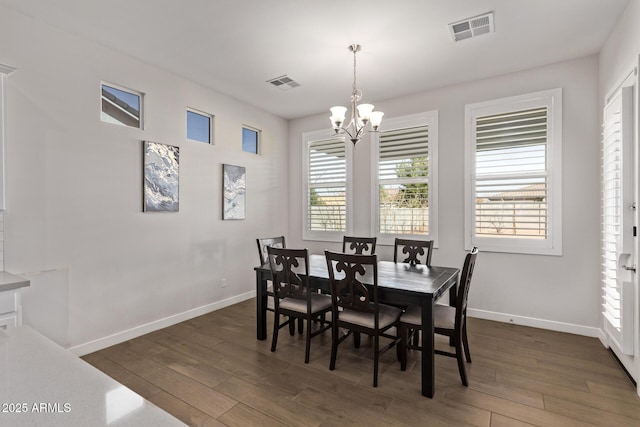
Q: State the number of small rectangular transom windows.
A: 3